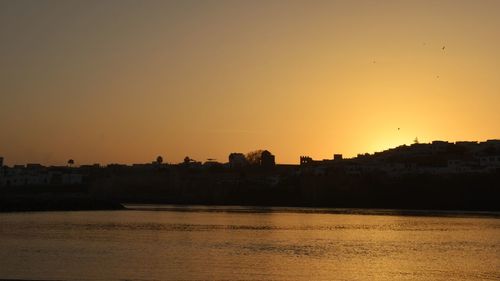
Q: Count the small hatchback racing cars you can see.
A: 0